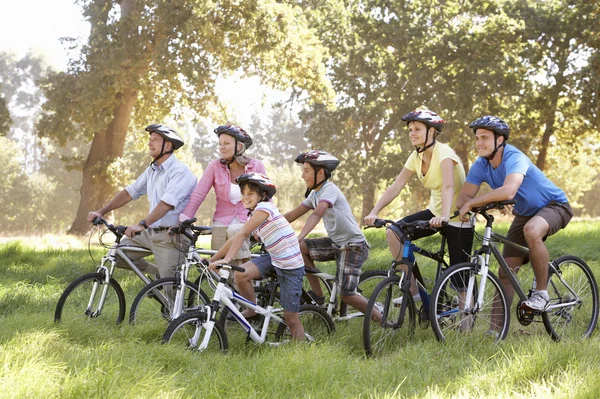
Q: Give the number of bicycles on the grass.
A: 6